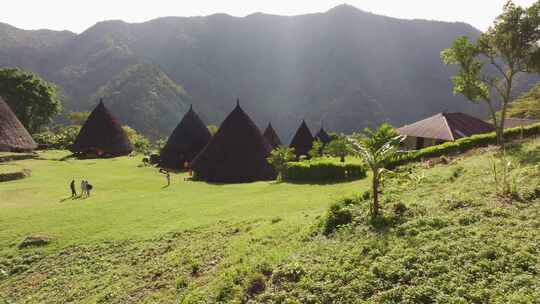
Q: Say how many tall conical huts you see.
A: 7